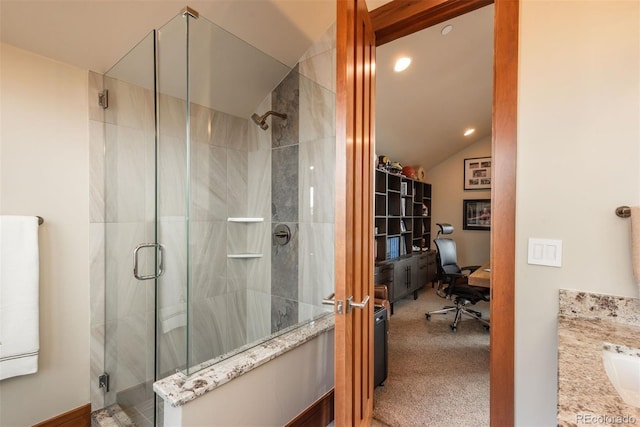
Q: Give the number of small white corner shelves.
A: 2